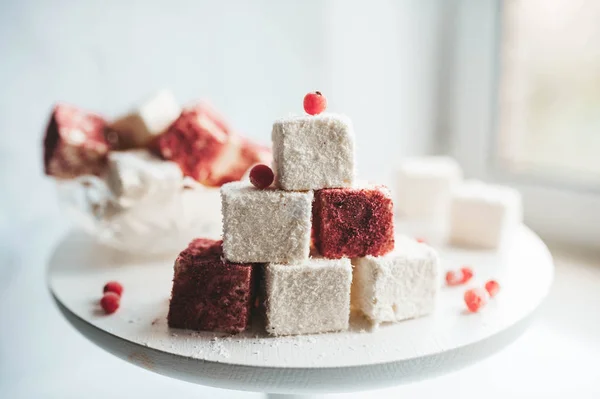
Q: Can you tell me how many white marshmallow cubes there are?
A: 8